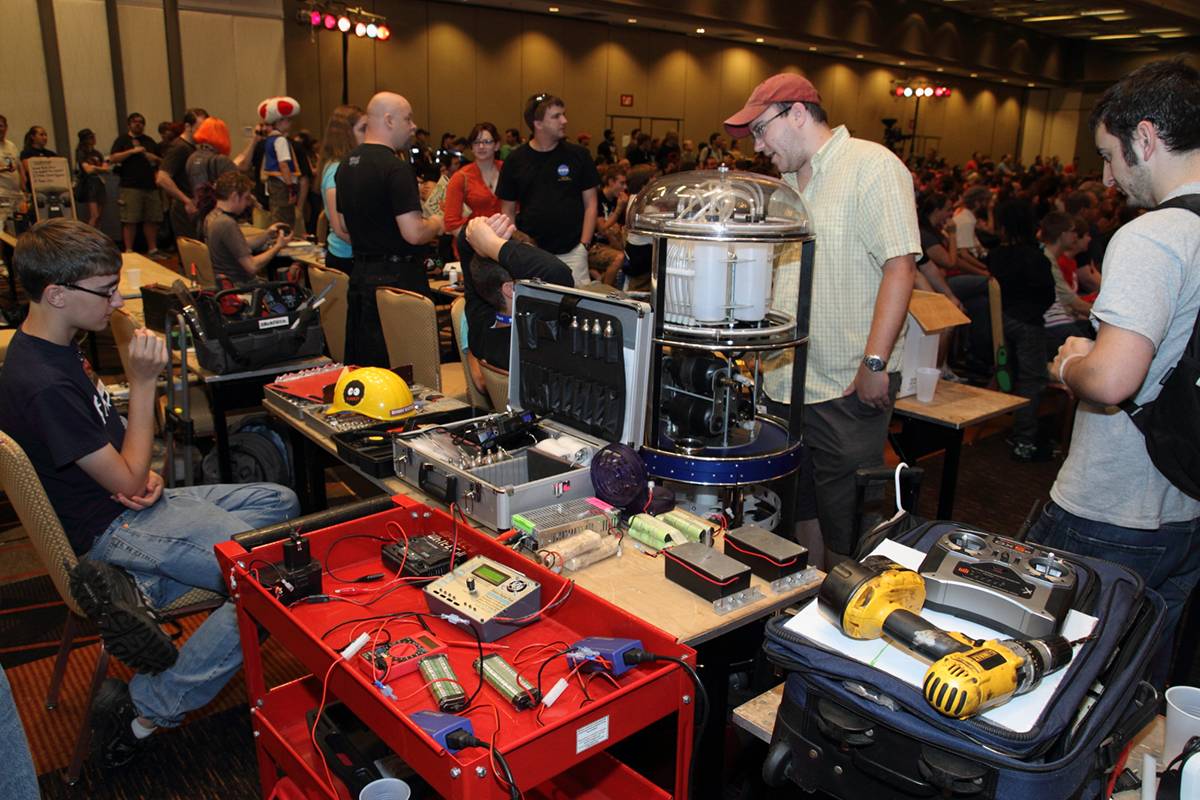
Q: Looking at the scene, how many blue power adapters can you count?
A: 2